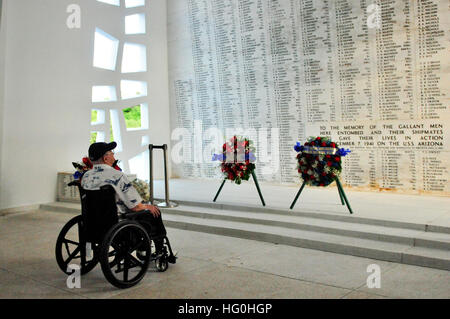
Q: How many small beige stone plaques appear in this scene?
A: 1